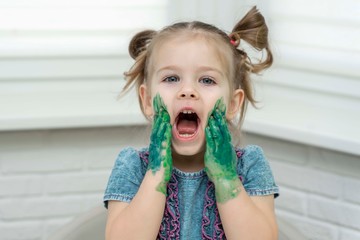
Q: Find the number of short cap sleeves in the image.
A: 2